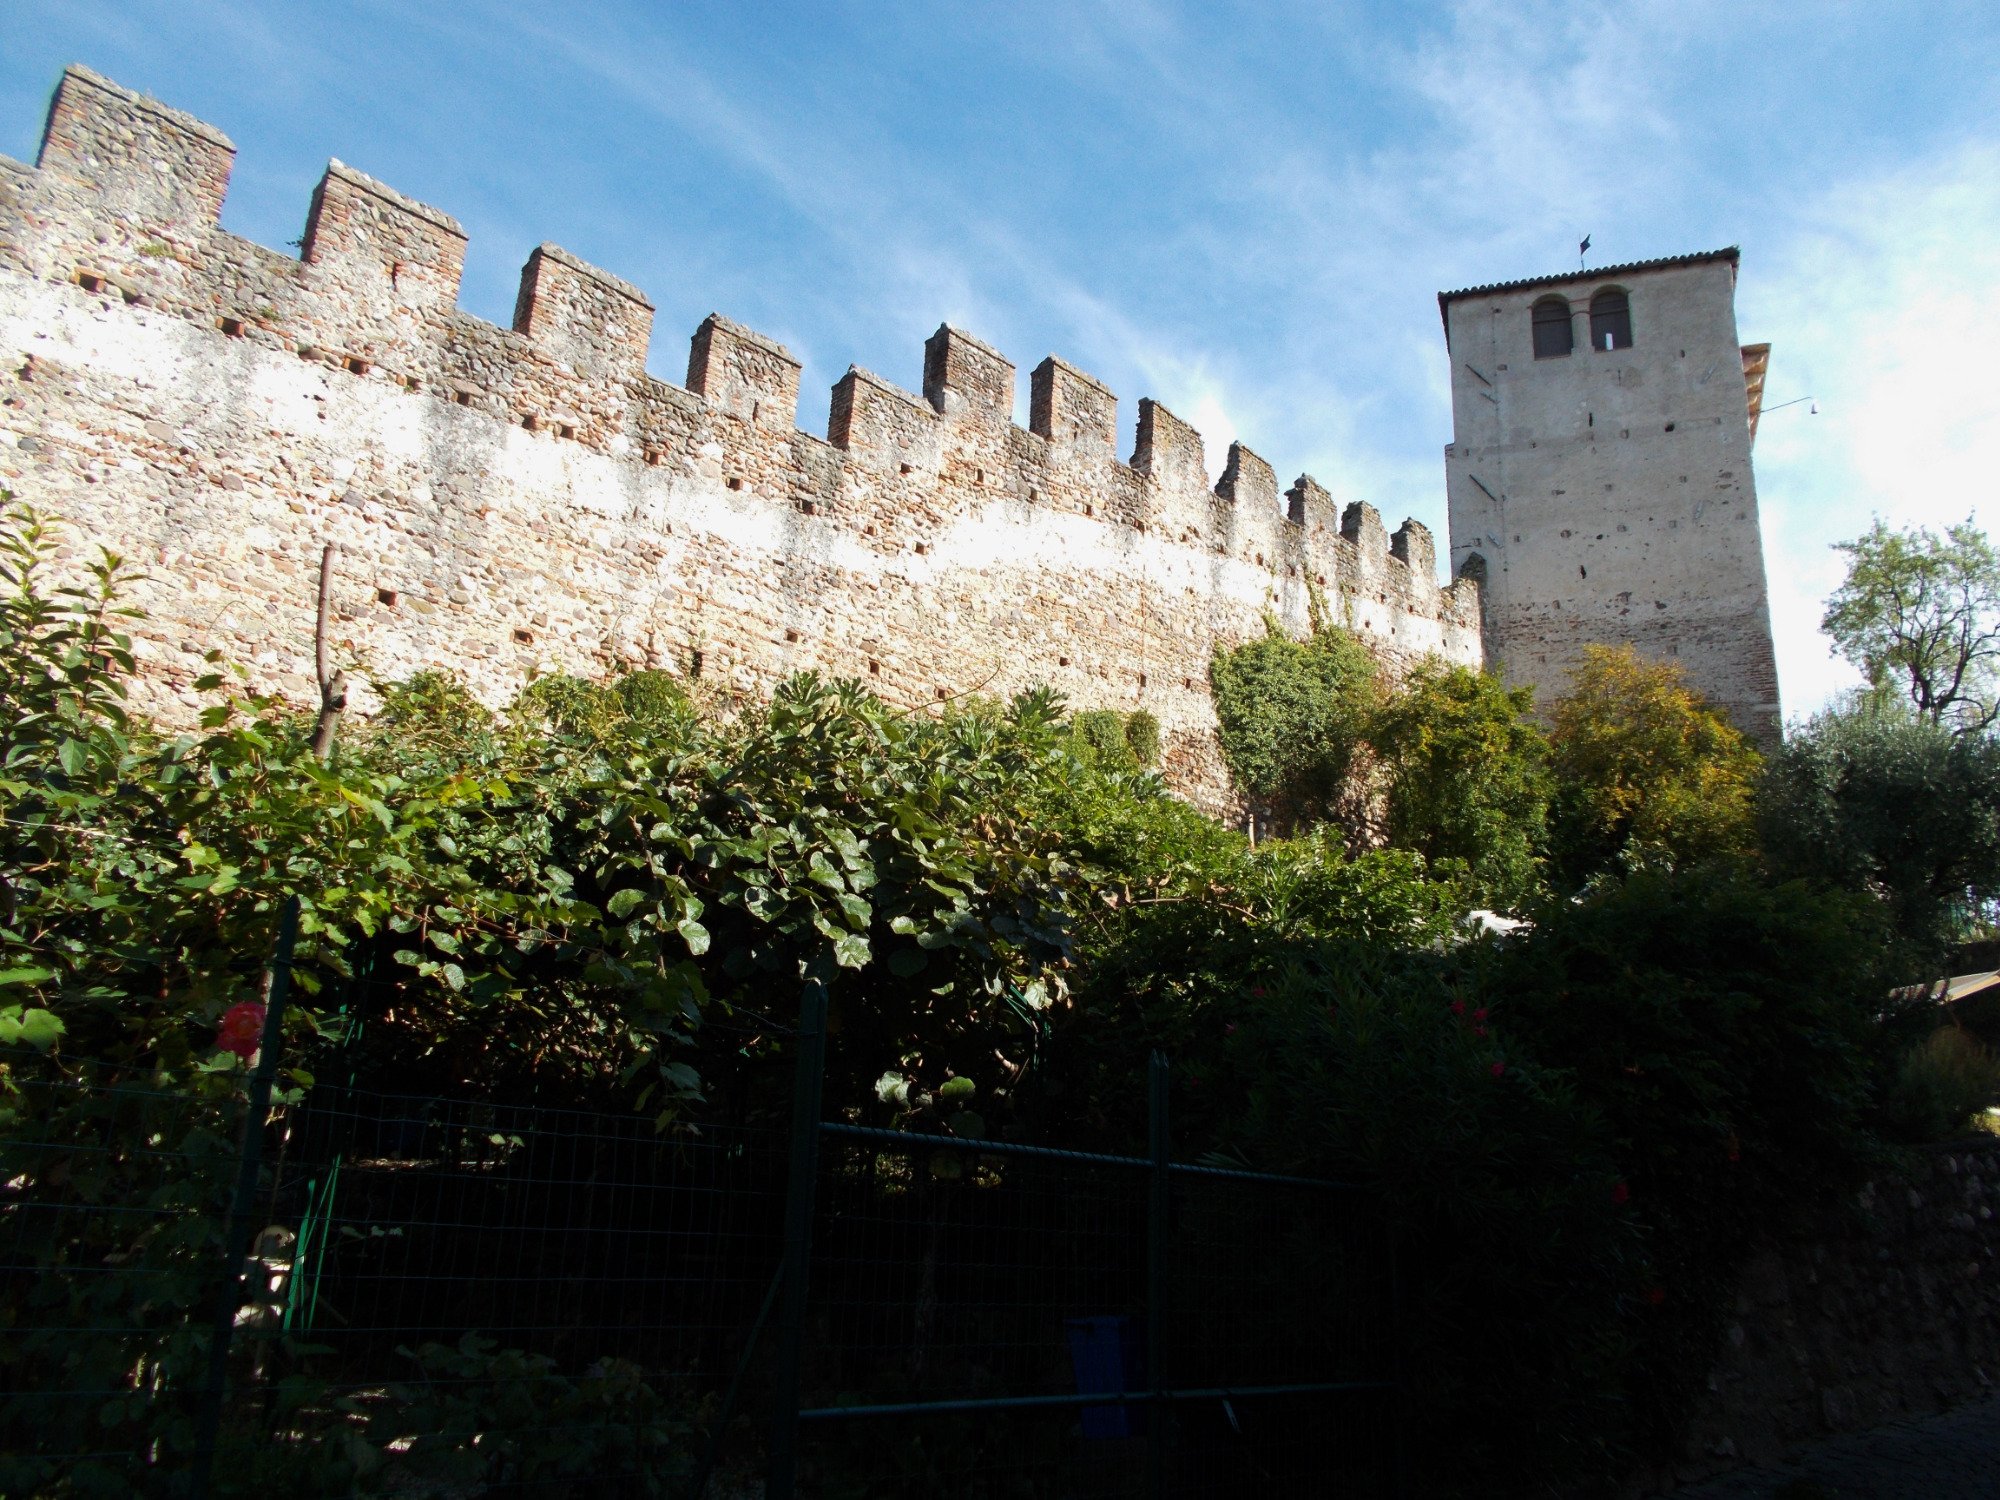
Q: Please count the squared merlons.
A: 12